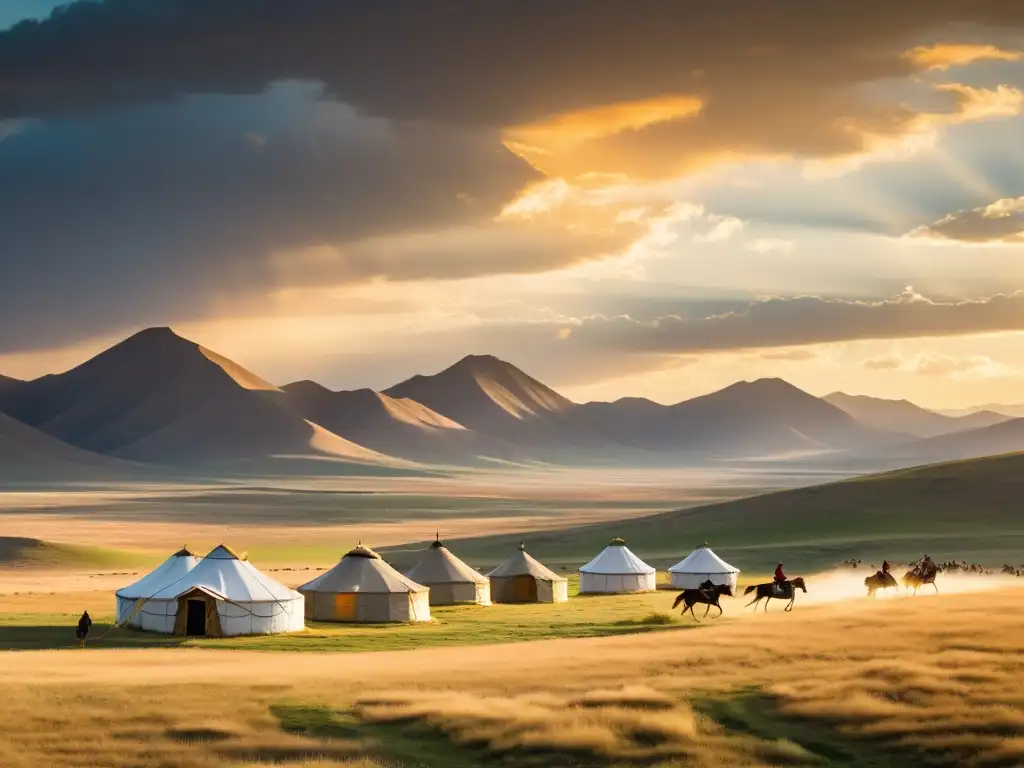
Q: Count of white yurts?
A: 4